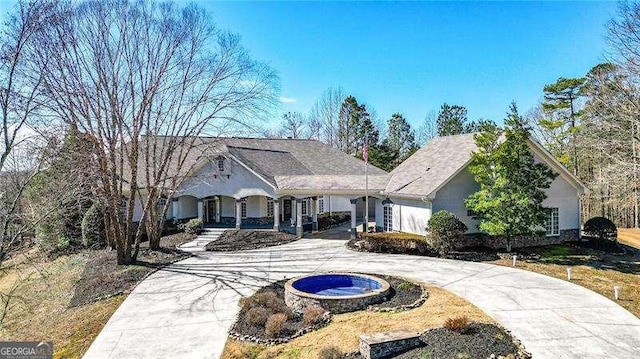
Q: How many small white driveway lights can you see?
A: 3